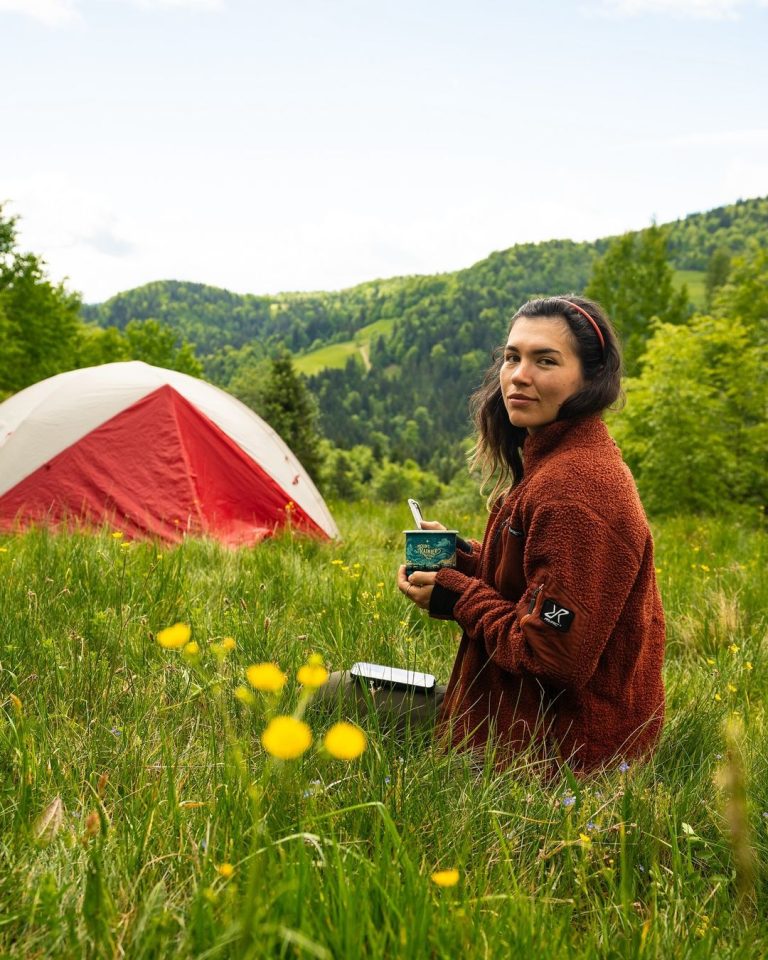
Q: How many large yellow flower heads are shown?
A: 5